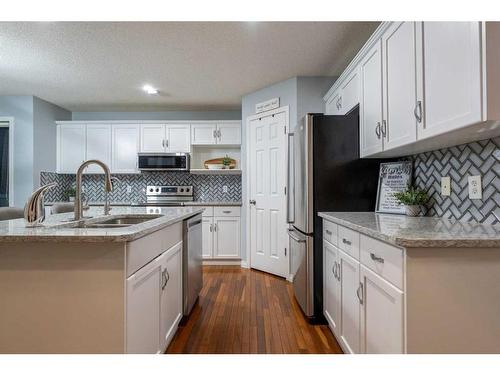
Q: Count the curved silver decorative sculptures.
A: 1